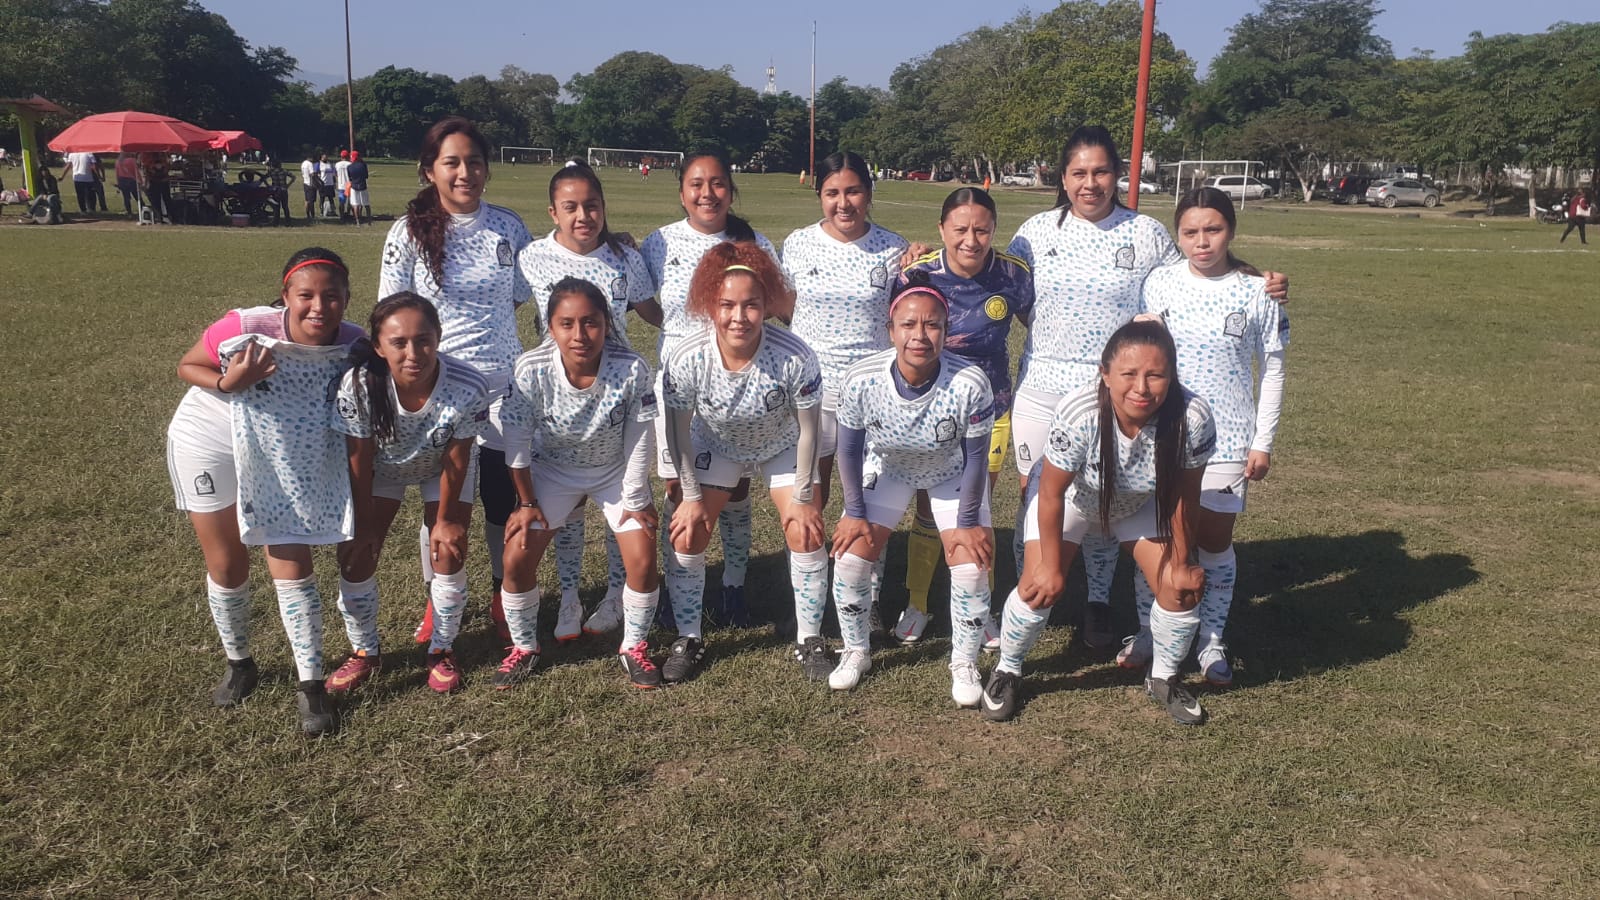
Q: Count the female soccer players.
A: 13